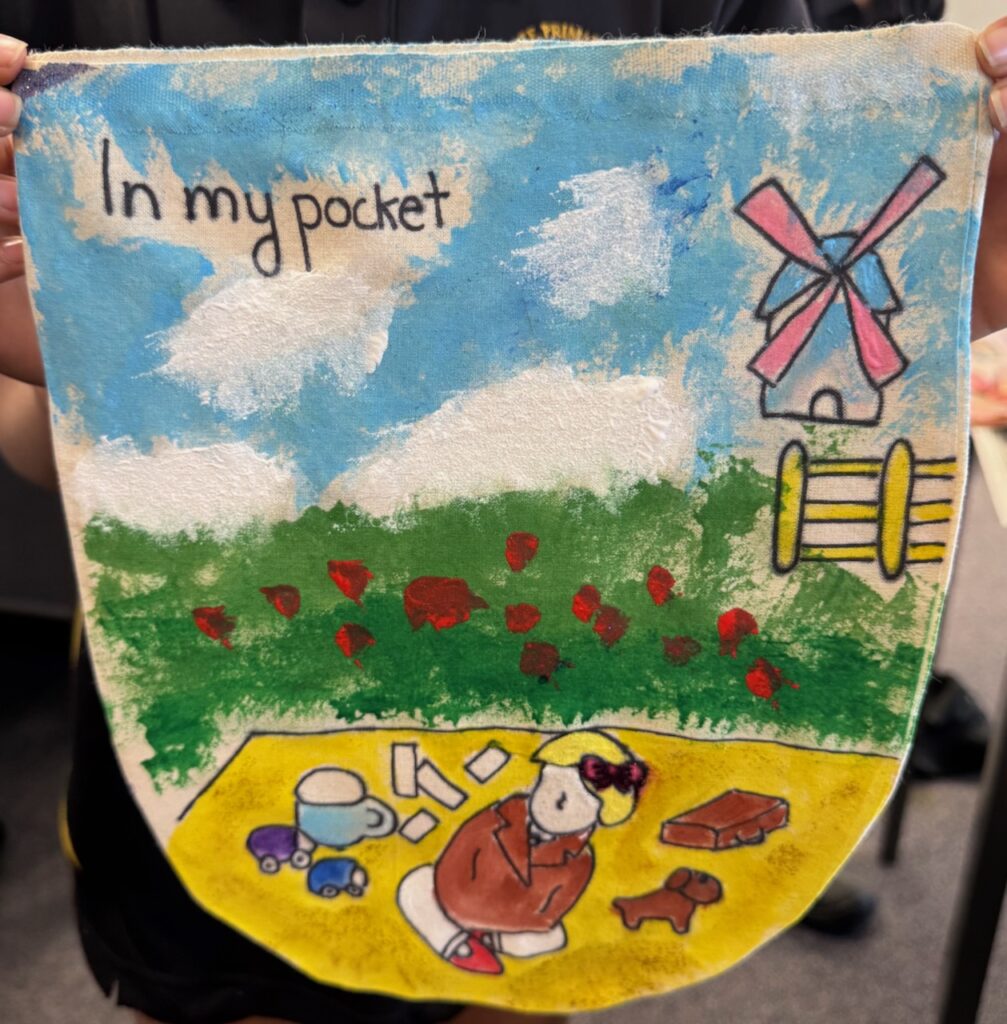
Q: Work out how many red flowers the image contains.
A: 14